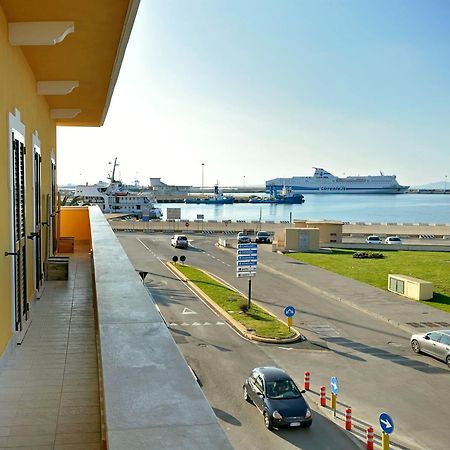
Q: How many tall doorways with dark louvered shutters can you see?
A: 3